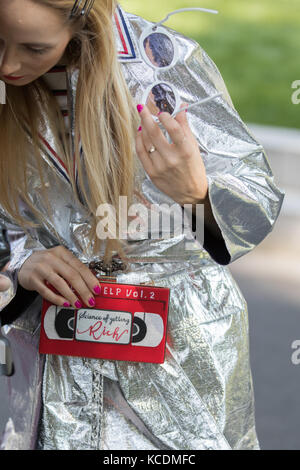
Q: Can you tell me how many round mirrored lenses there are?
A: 2